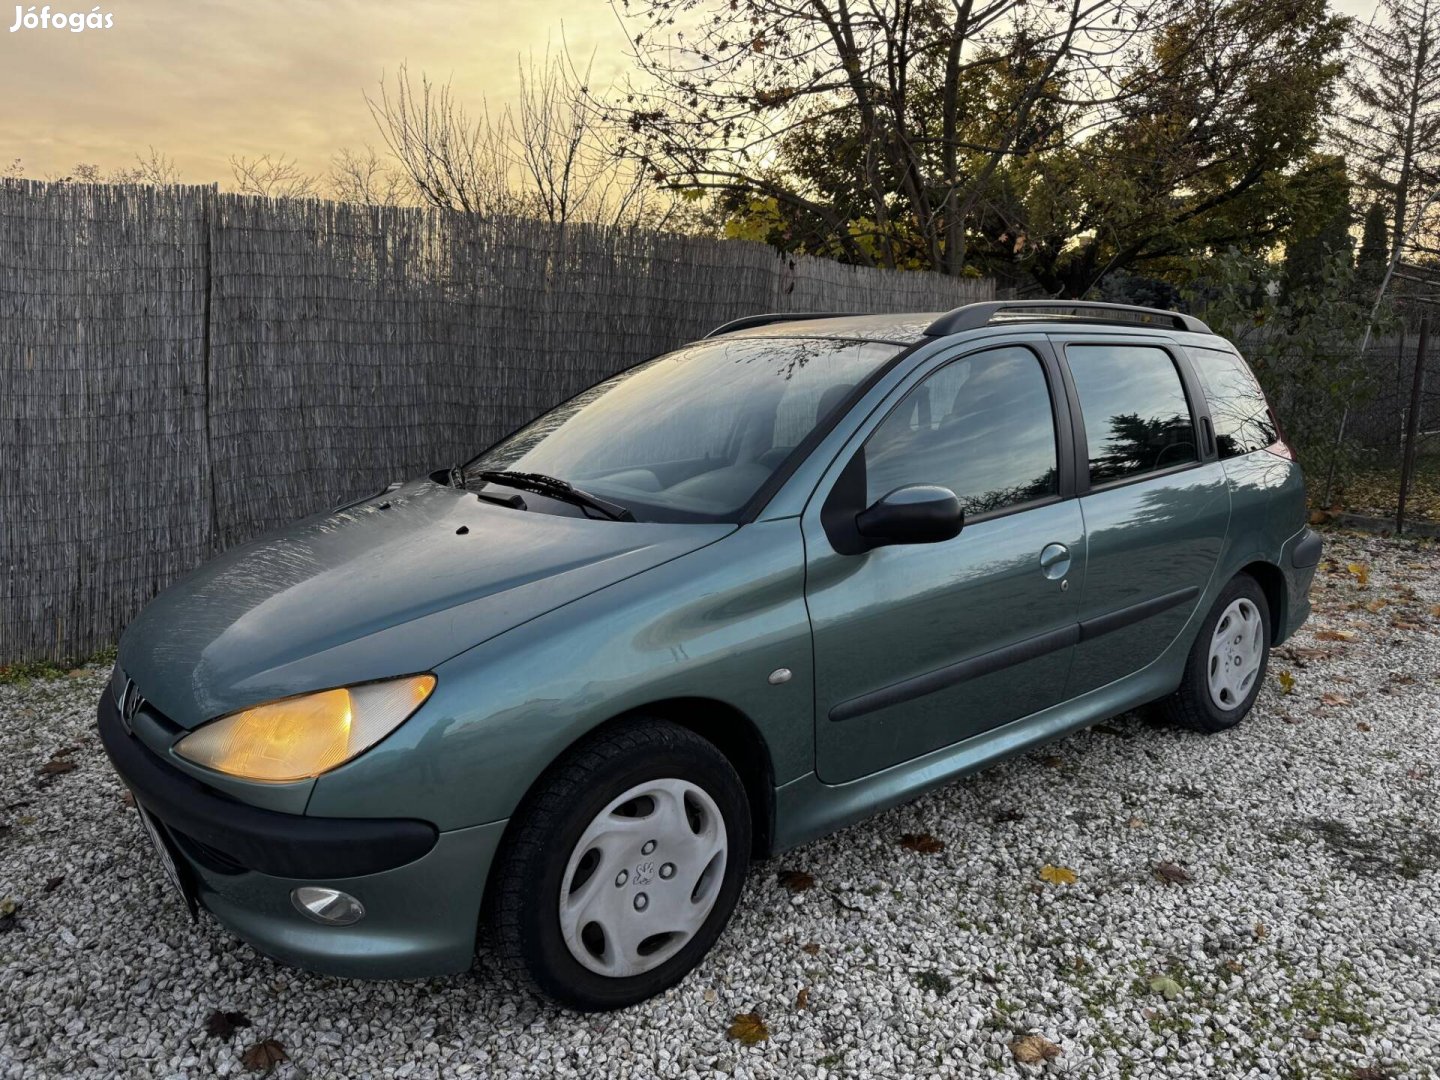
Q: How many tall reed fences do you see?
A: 1